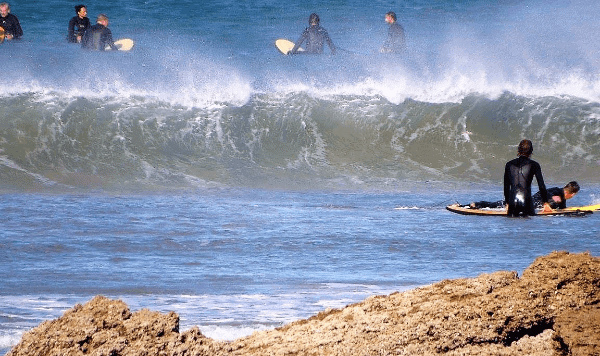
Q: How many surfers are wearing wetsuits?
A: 7